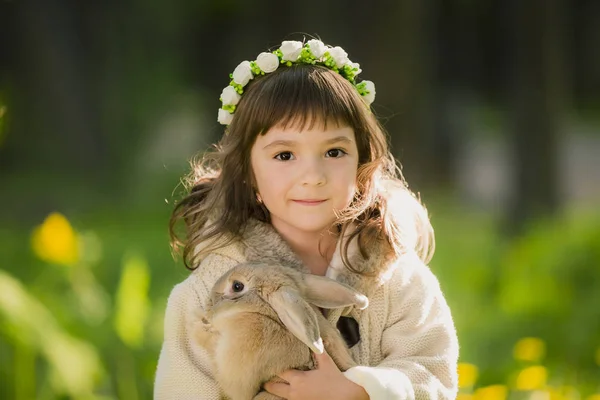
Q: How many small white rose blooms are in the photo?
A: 9